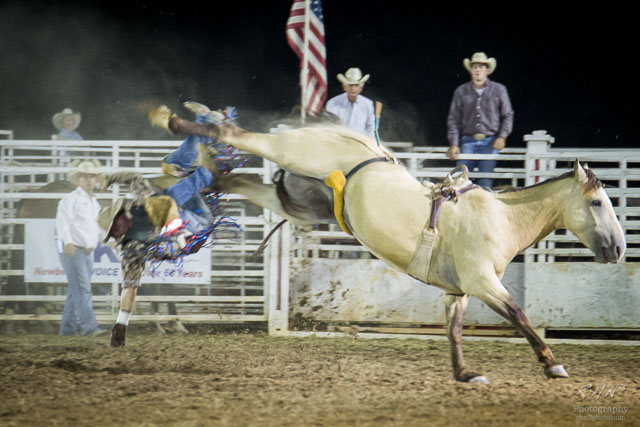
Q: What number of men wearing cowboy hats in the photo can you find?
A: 5